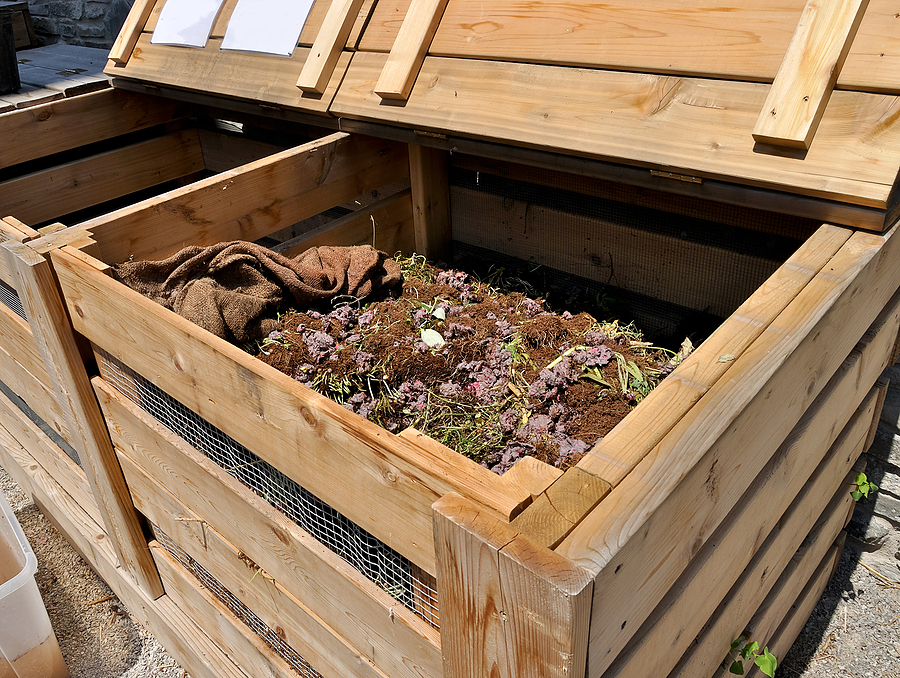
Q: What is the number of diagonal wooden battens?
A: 4